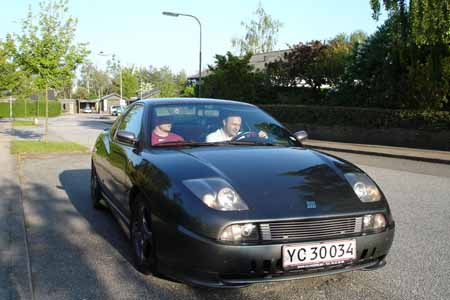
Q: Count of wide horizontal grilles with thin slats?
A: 1